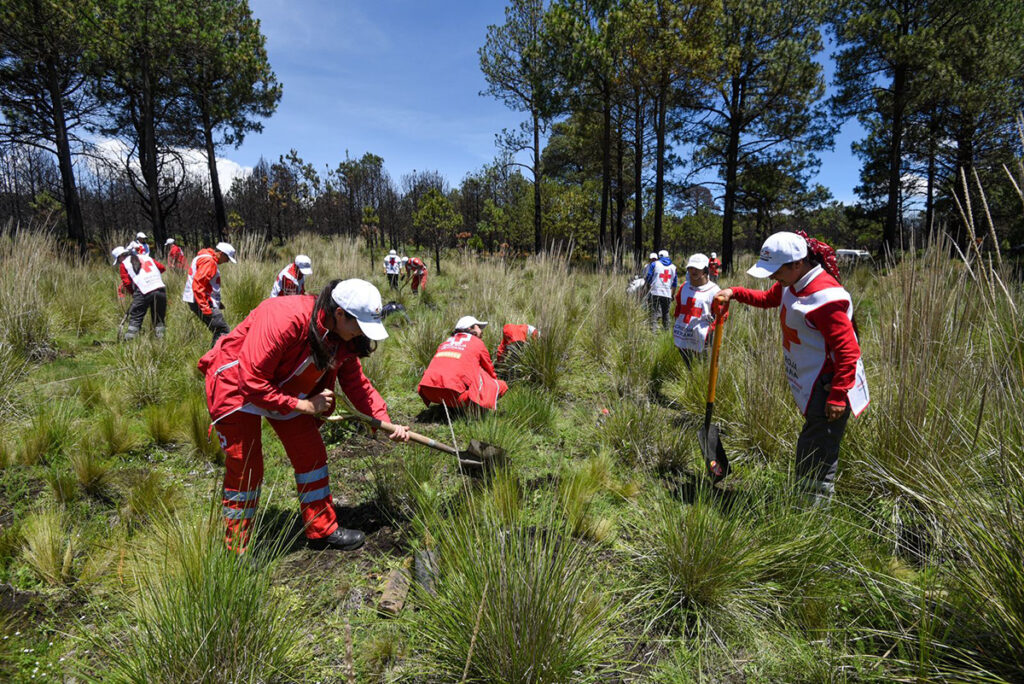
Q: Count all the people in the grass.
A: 15